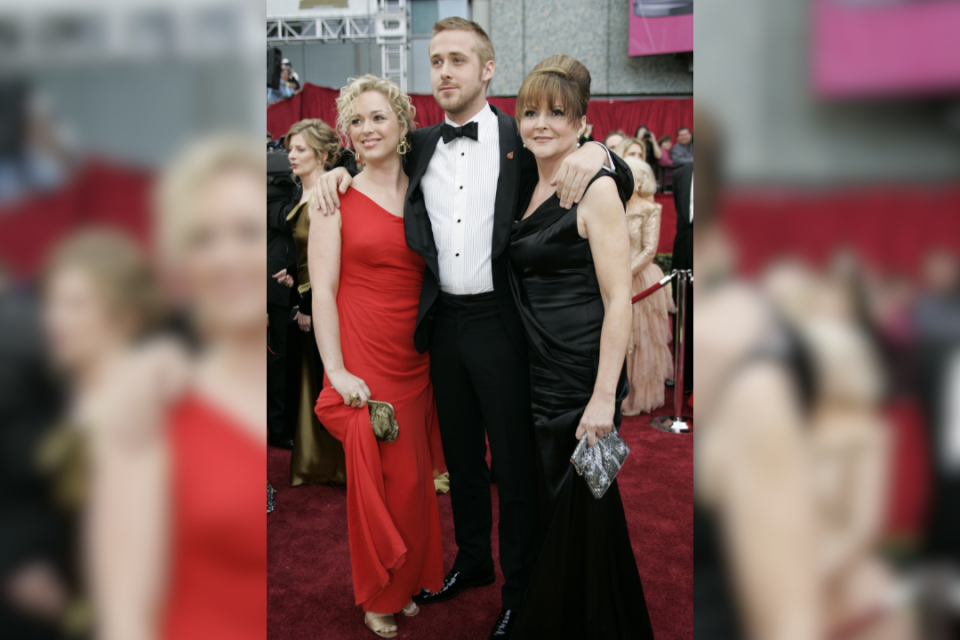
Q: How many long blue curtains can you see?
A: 0